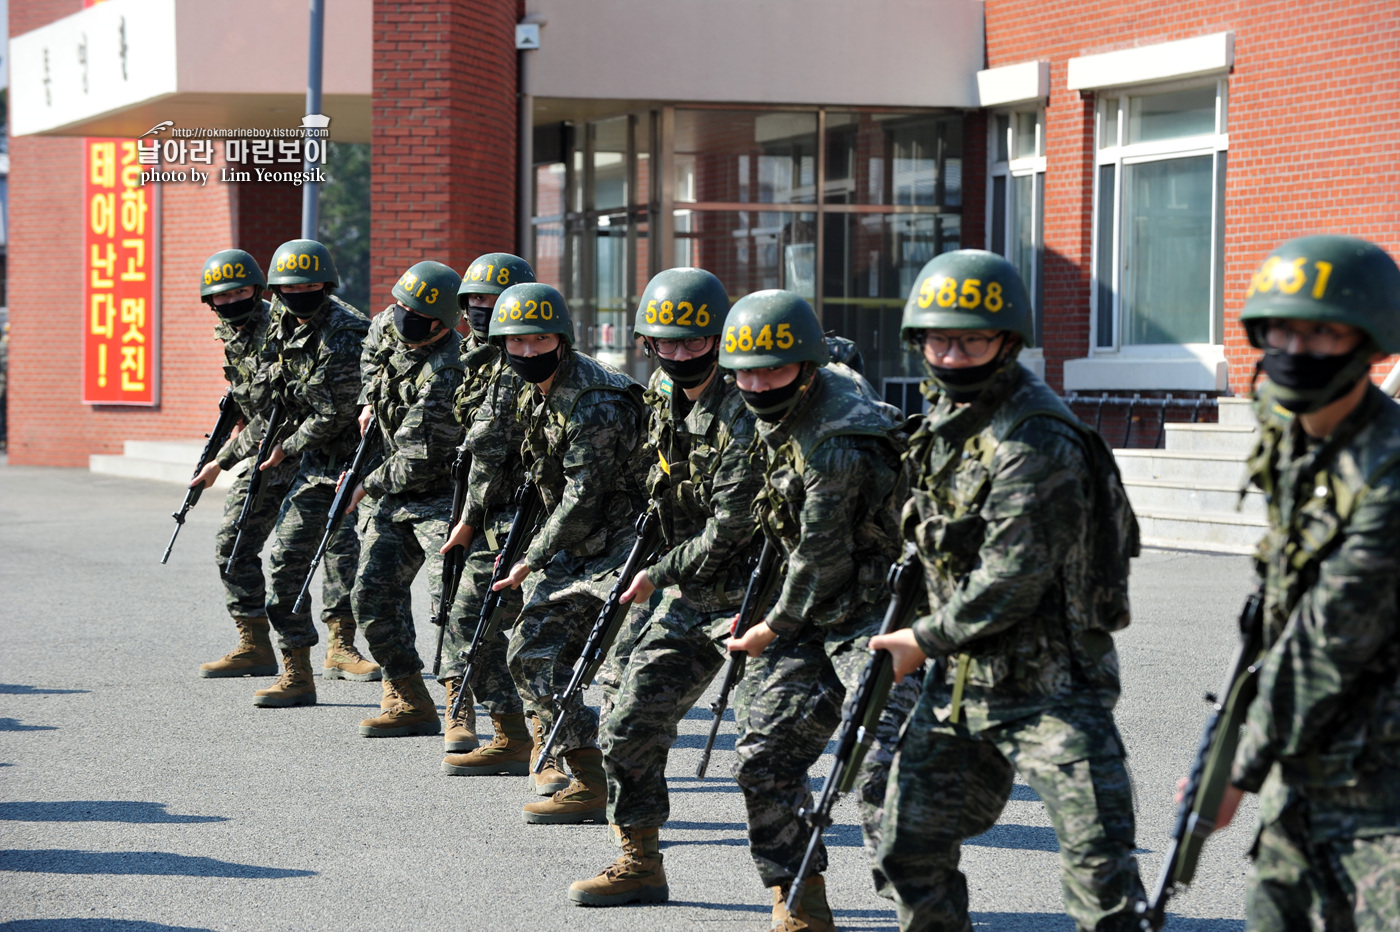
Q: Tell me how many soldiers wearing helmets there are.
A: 9